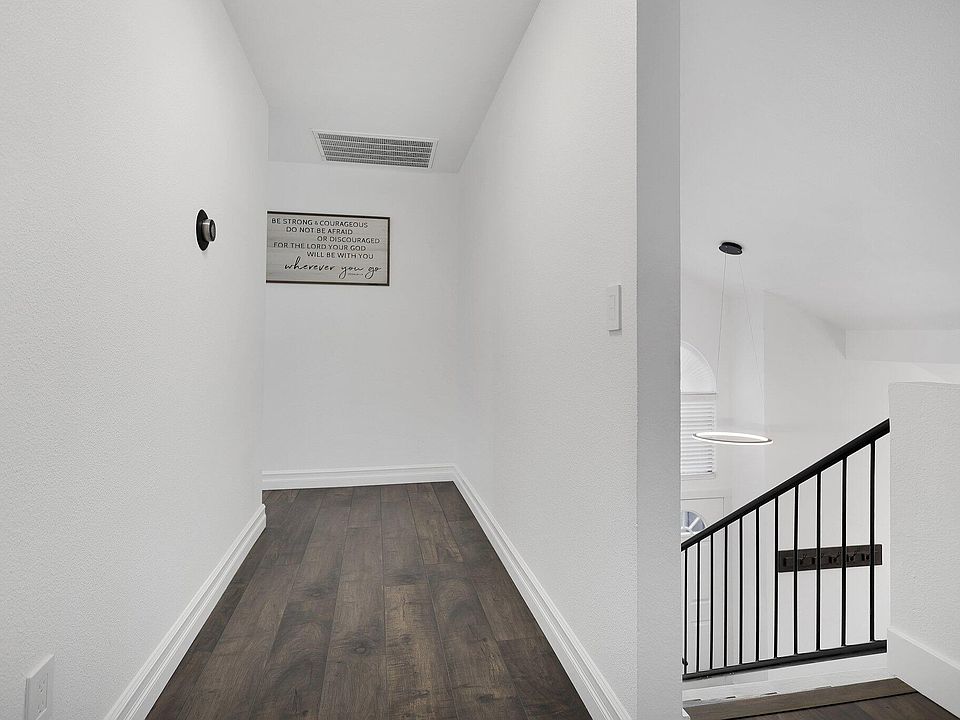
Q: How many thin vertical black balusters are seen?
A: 11